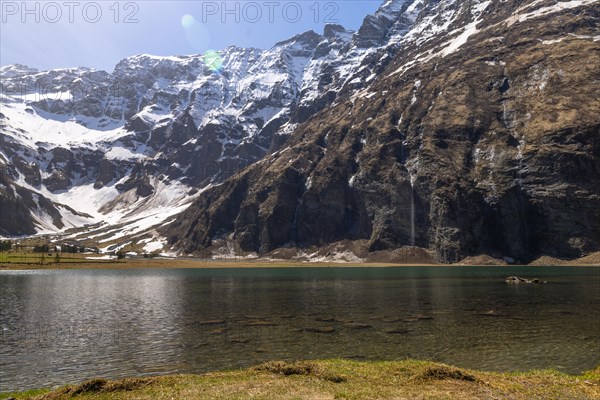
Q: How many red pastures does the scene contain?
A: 0